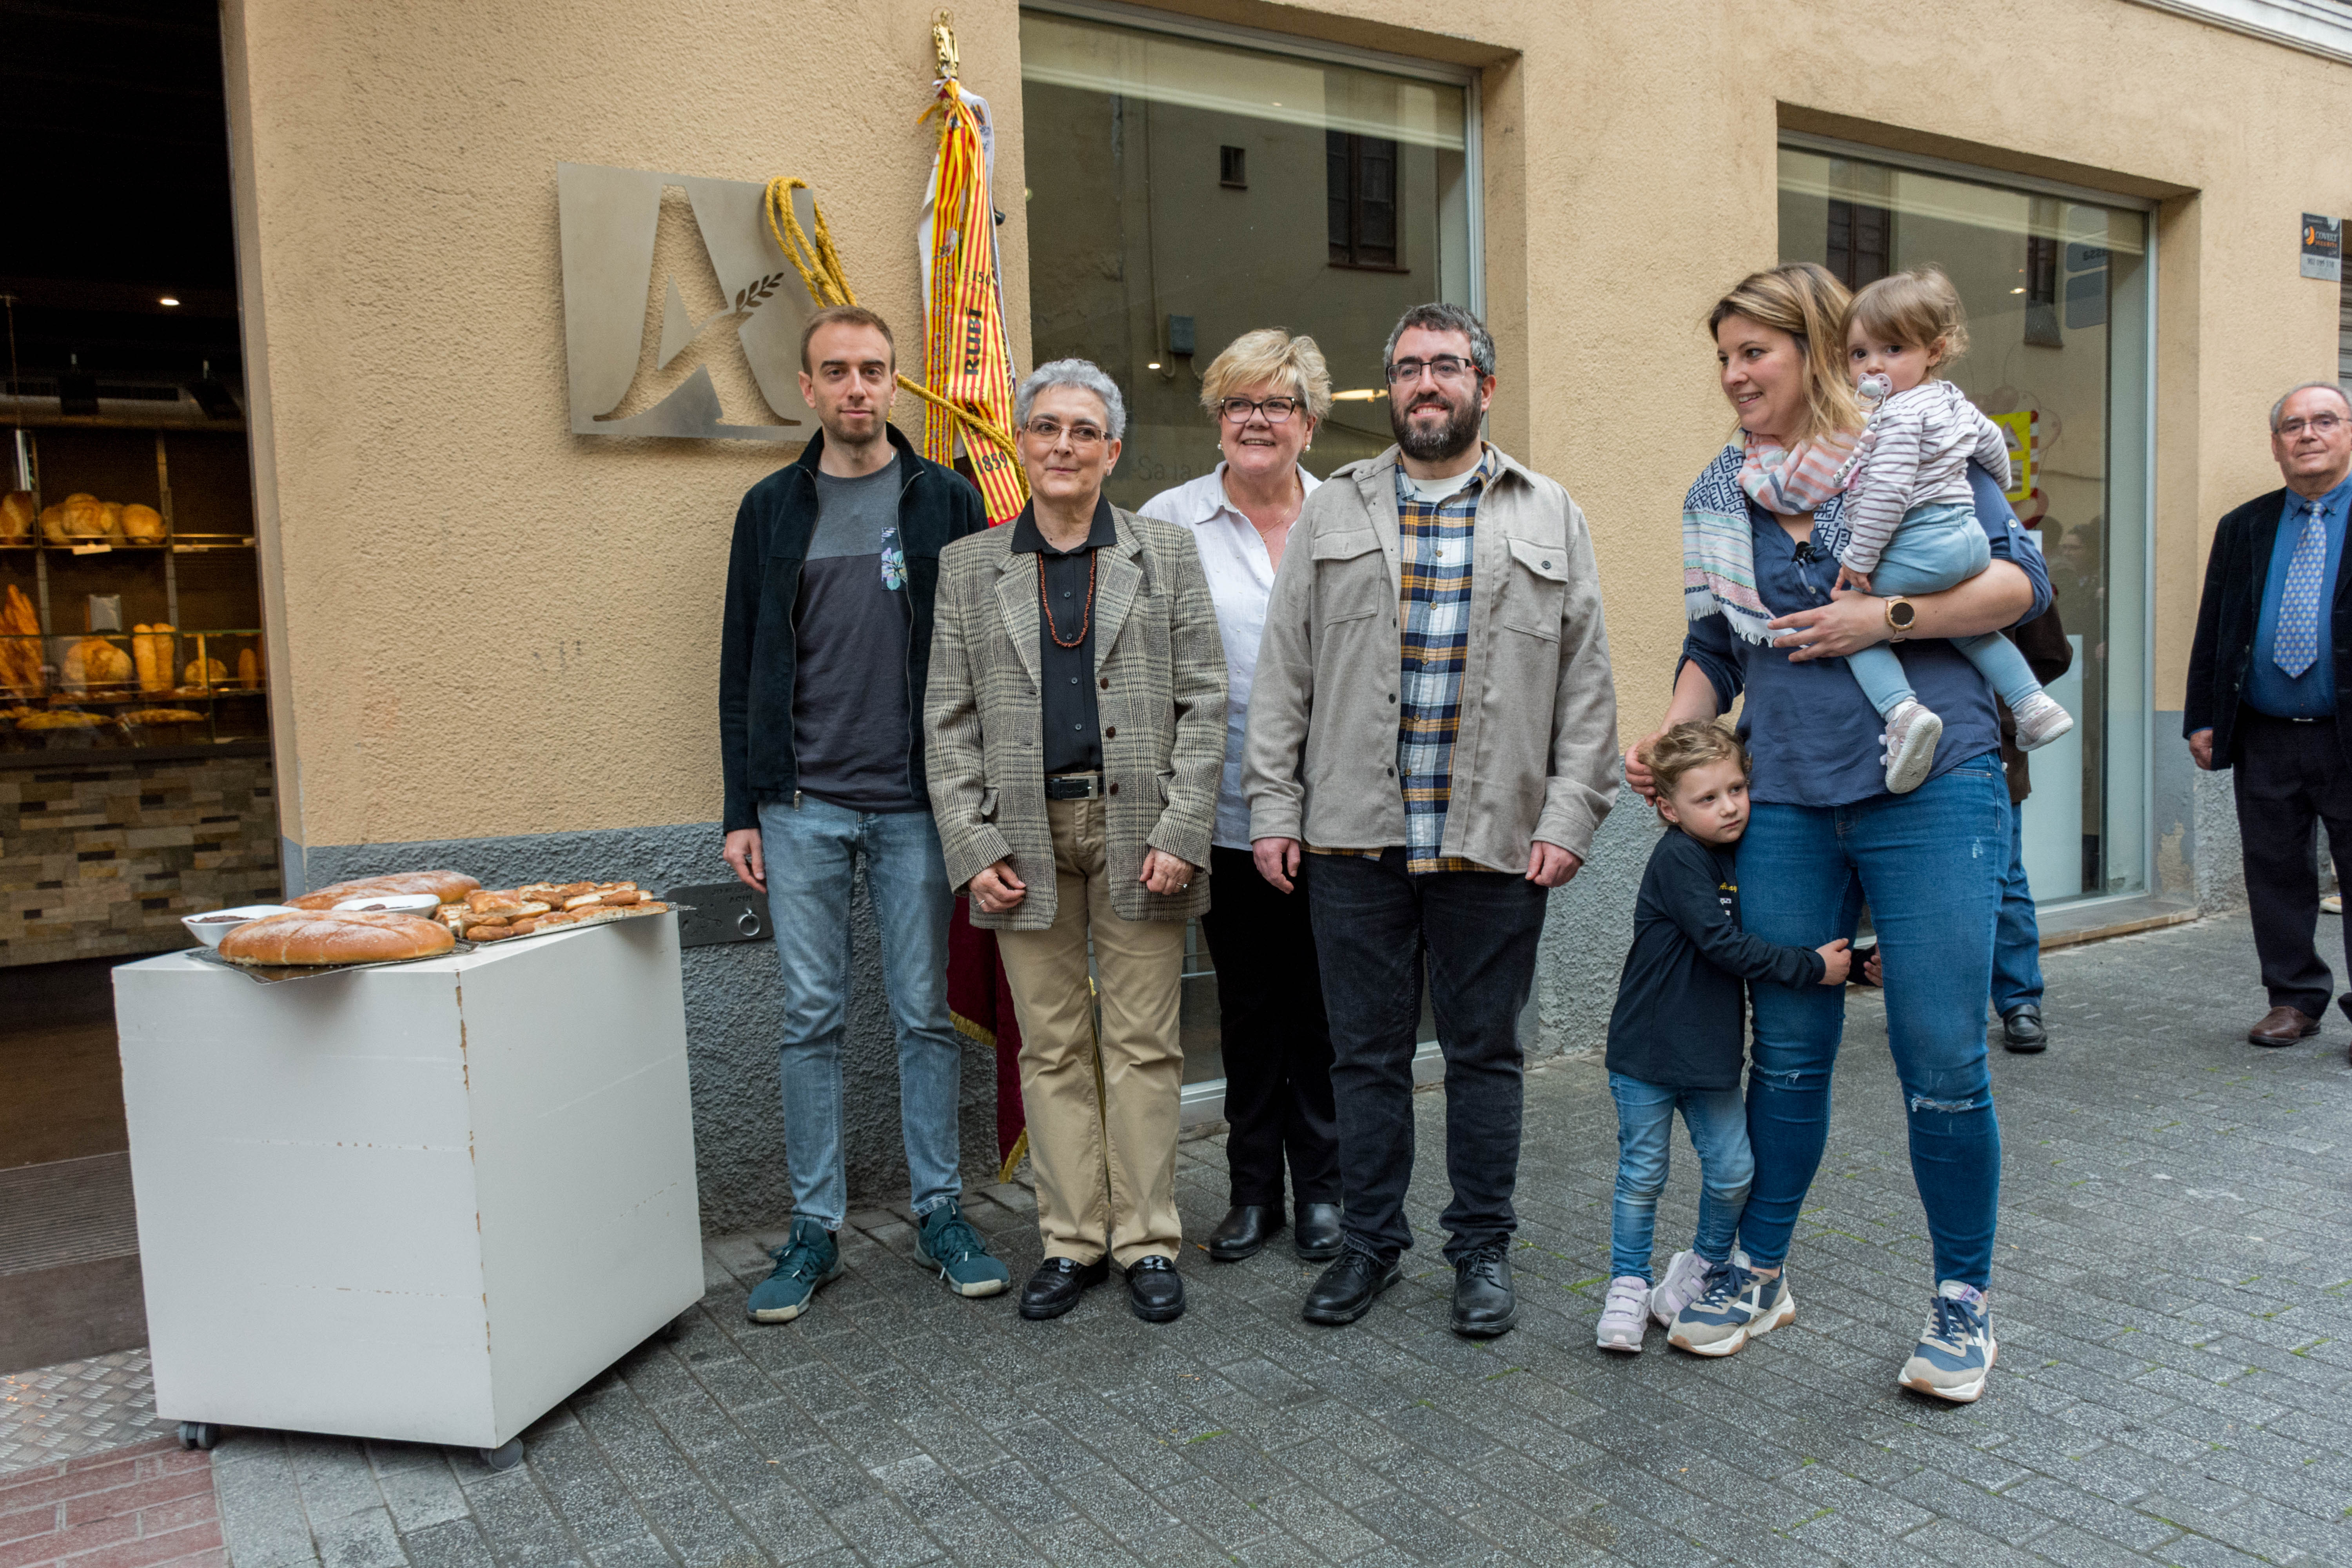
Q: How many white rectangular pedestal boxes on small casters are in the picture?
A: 1